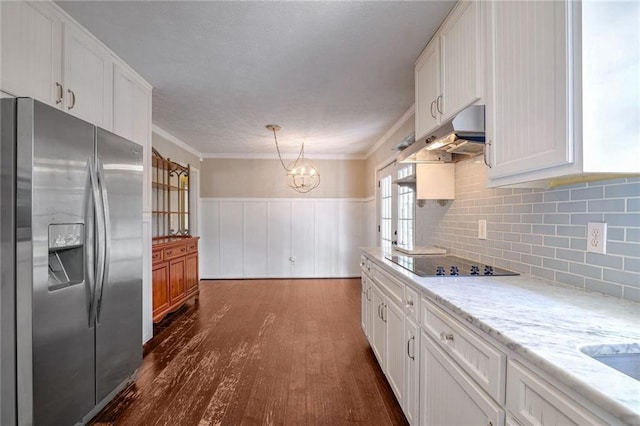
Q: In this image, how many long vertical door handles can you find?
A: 2